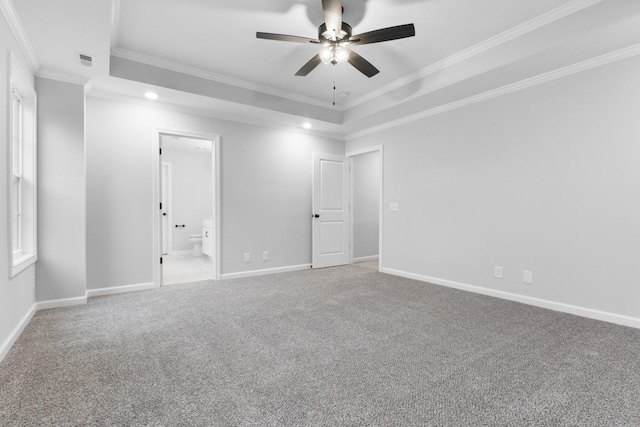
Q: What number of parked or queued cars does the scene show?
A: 0